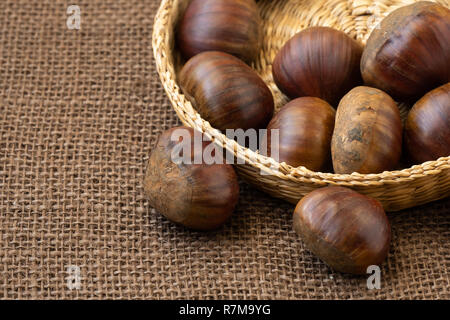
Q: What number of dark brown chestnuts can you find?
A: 9